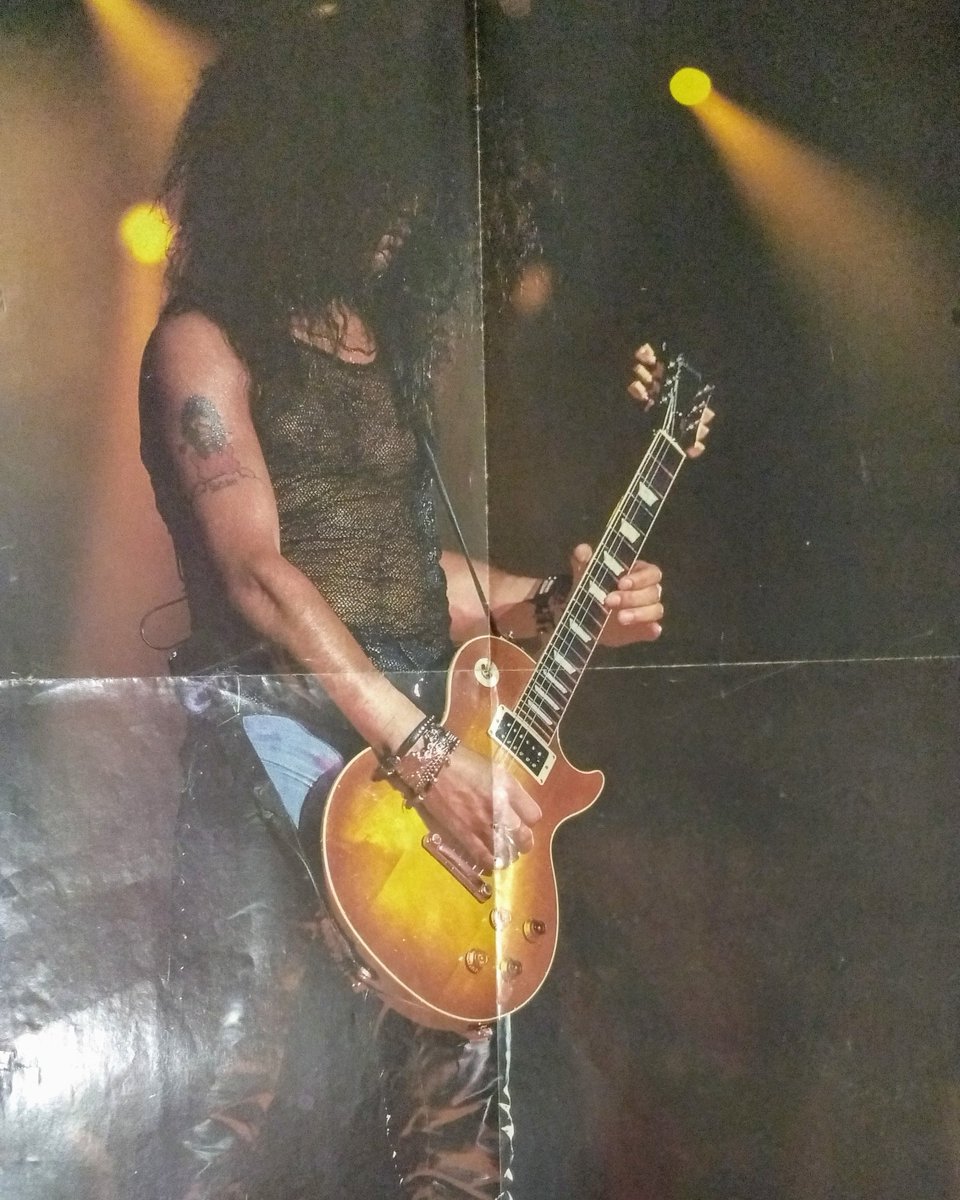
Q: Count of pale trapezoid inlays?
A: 9